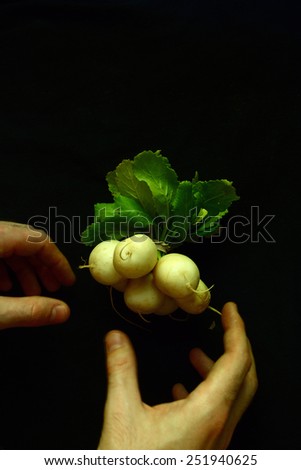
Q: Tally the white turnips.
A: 7